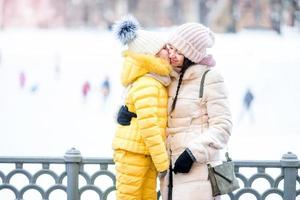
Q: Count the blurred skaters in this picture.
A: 5